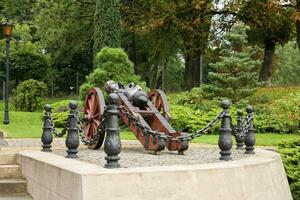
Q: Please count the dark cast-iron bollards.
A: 6